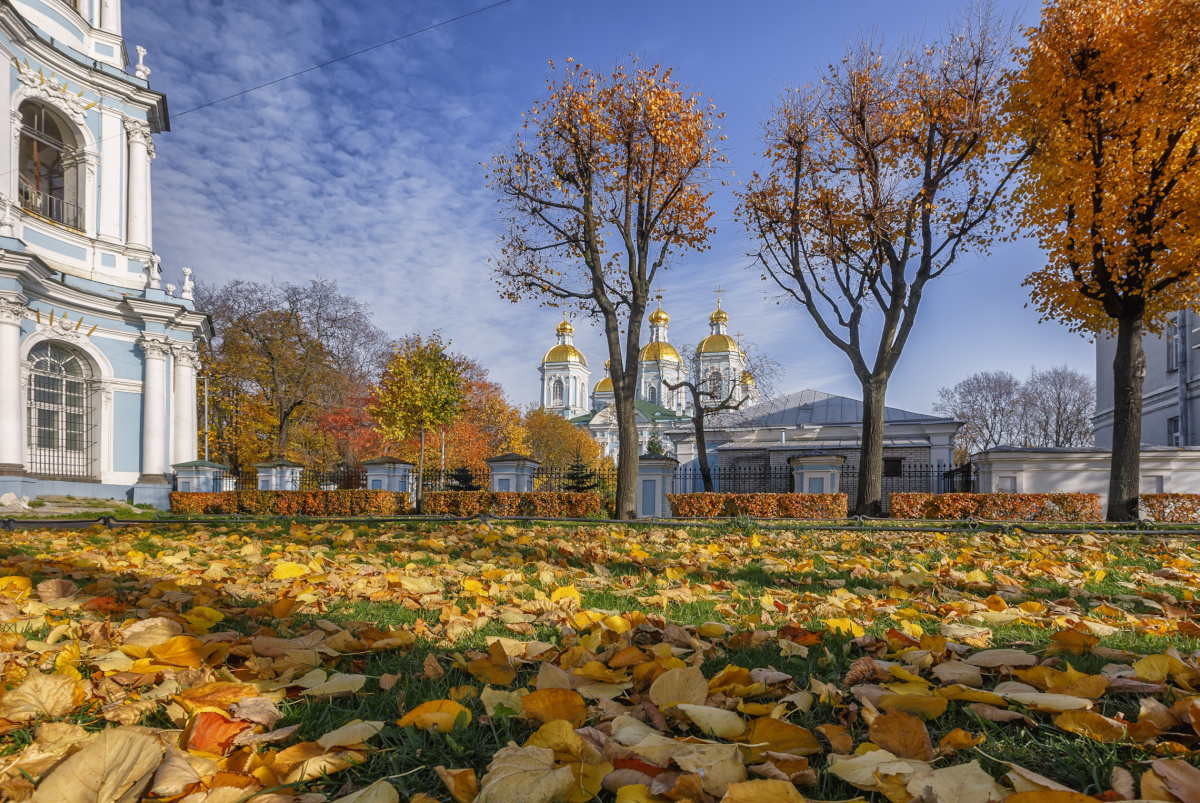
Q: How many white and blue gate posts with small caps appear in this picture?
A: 6